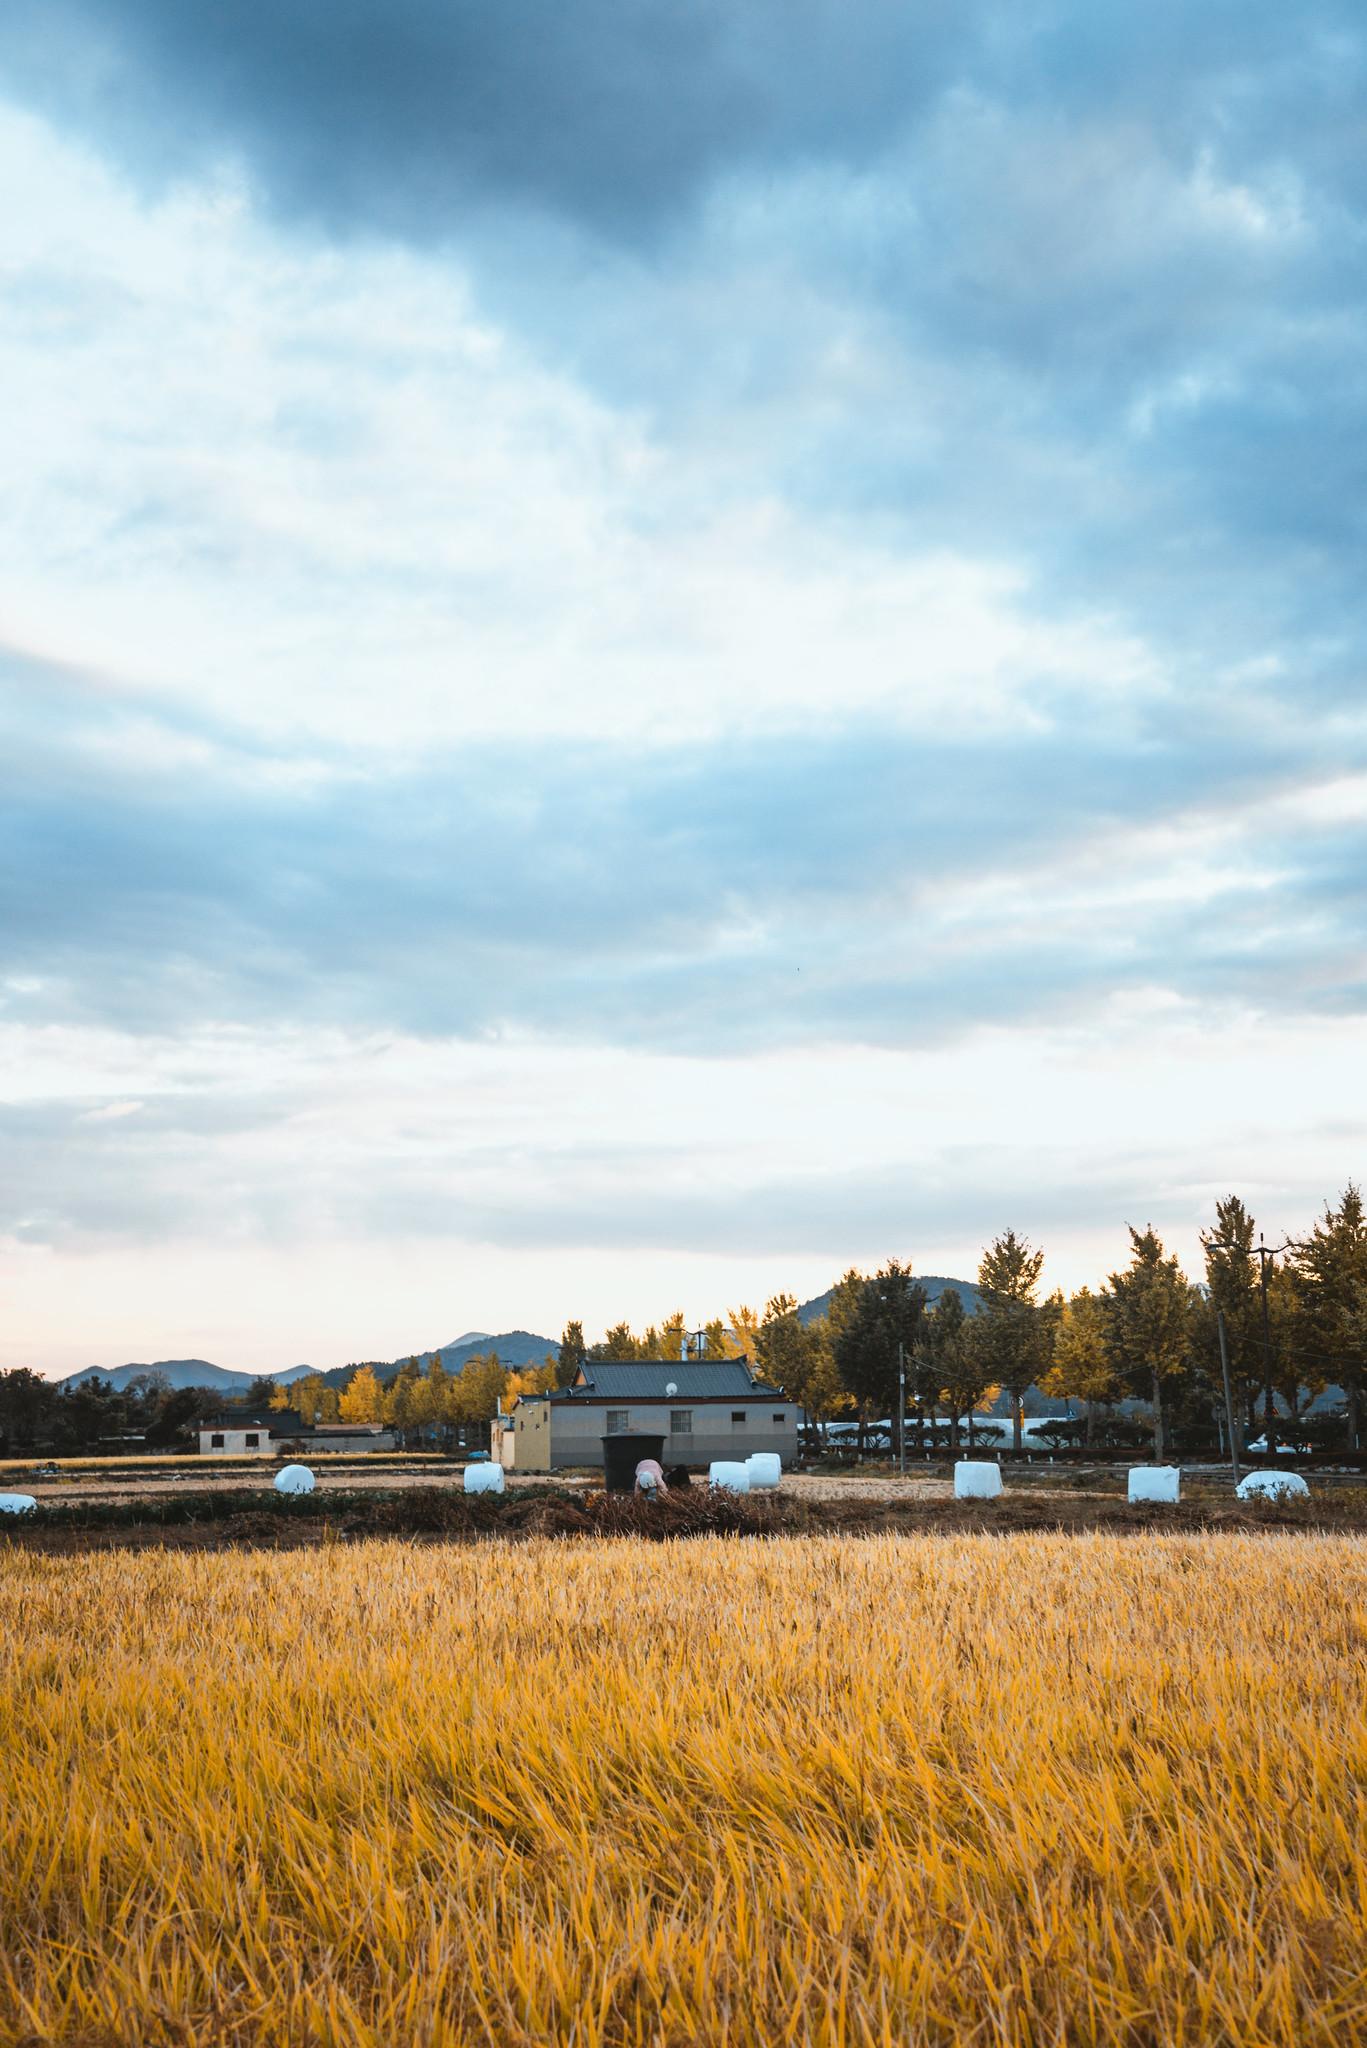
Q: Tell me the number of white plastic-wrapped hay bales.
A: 8